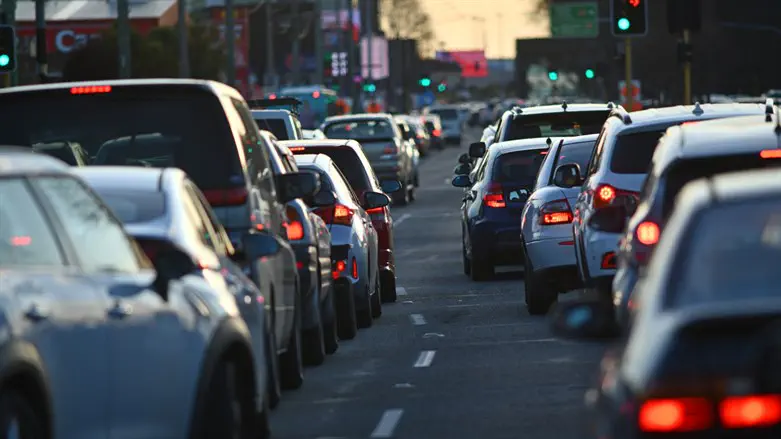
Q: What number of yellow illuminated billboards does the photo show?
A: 0